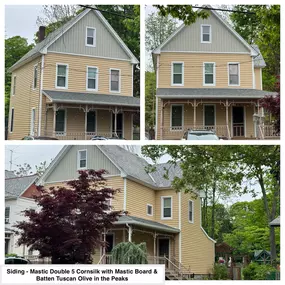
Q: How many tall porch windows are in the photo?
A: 4